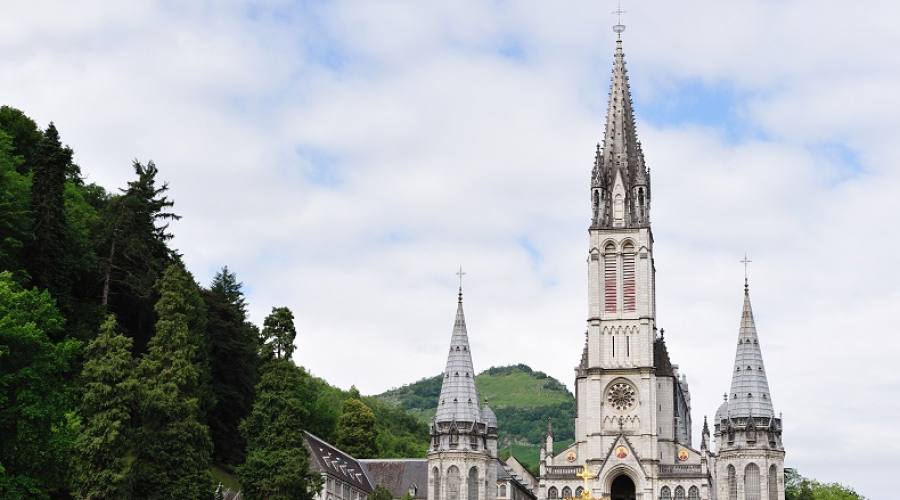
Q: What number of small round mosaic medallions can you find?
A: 3